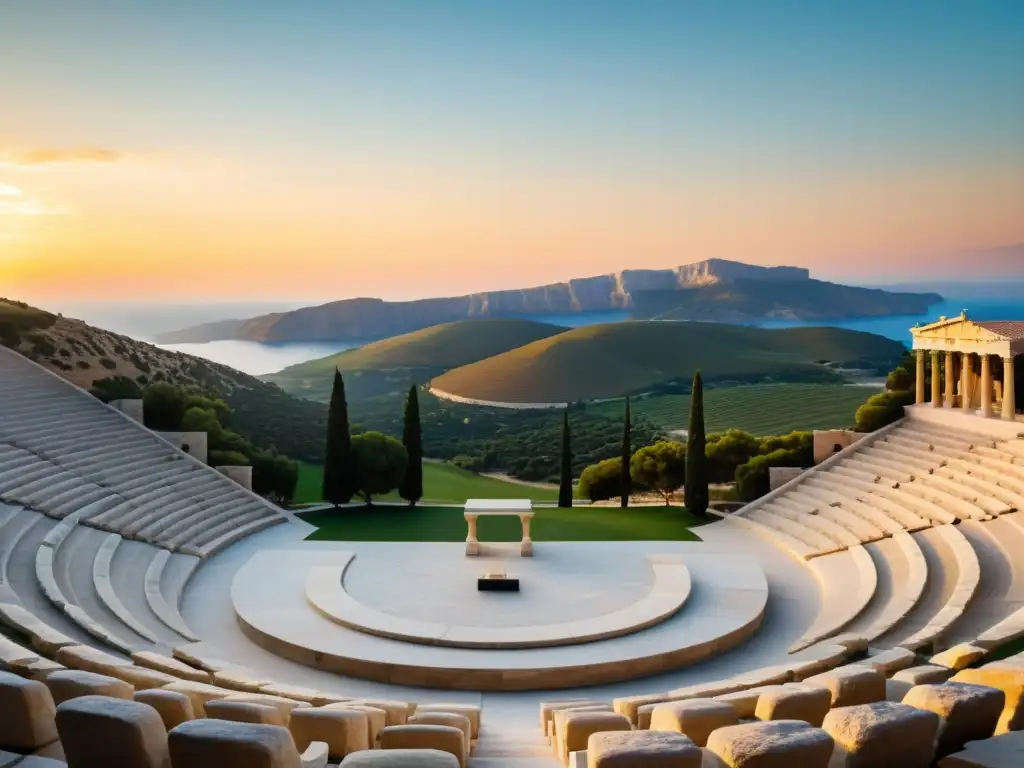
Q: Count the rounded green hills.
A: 2